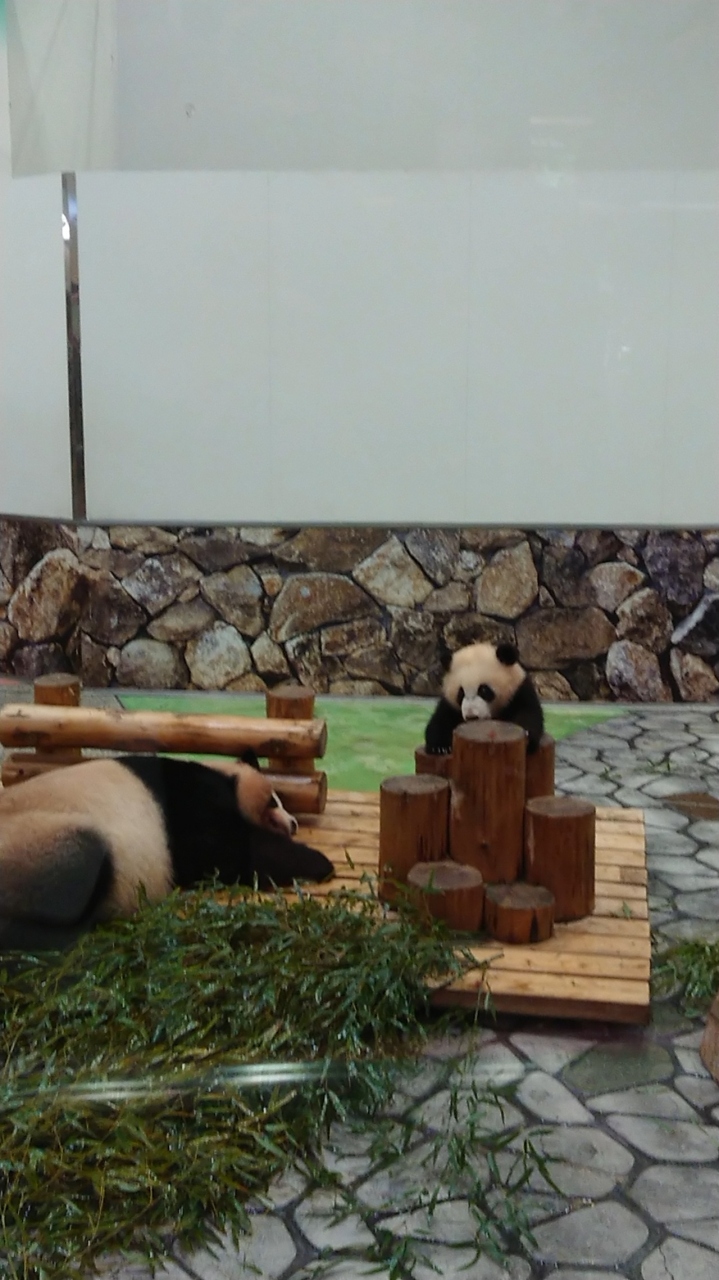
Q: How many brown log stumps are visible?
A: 7